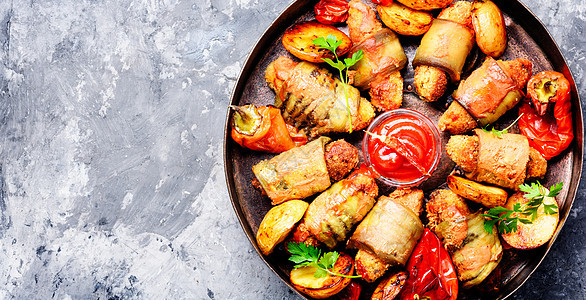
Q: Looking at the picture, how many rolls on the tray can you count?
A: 9